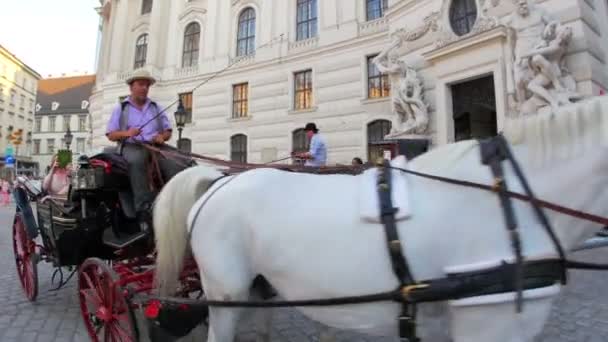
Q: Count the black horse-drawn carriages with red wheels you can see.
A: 1